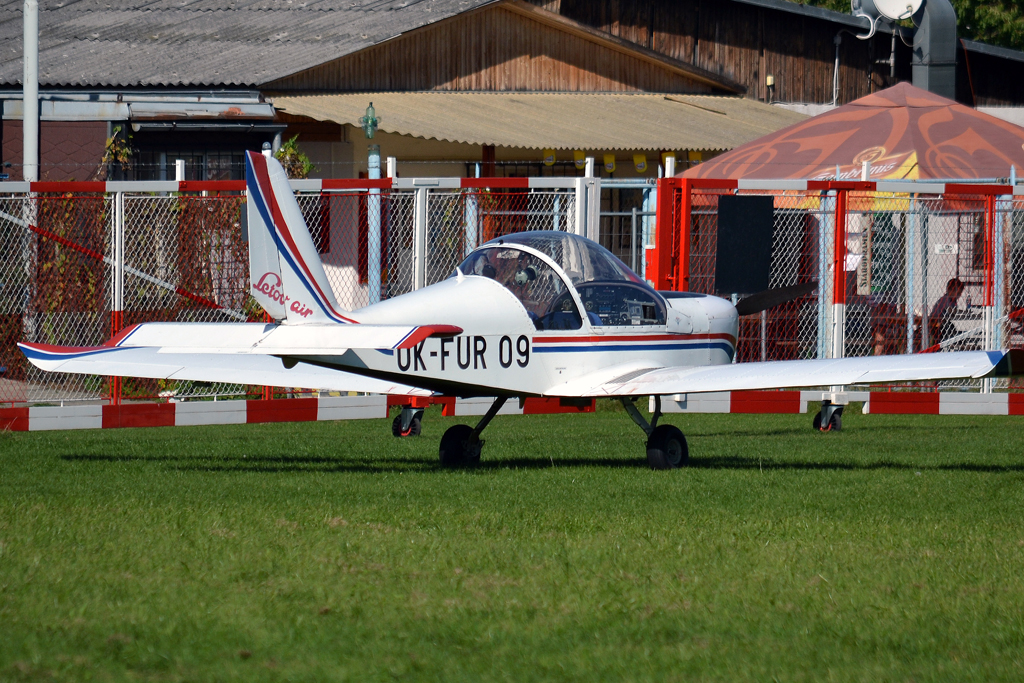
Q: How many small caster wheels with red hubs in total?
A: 2